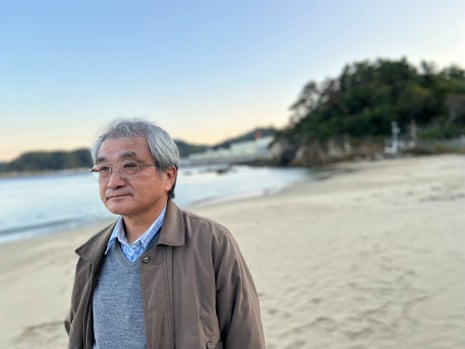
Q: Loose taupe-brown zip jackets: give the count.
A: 1